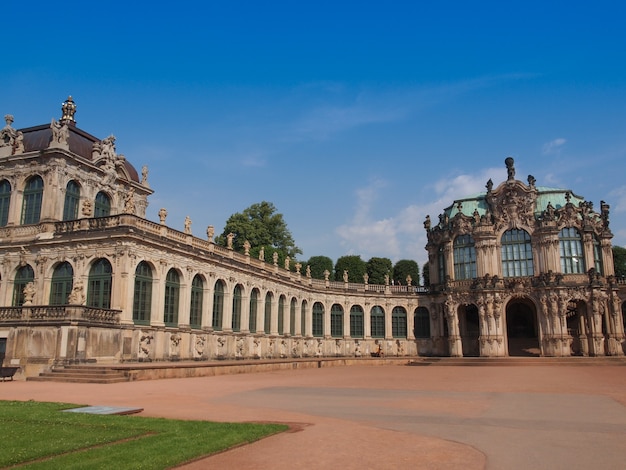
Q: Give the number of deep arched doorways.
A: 3